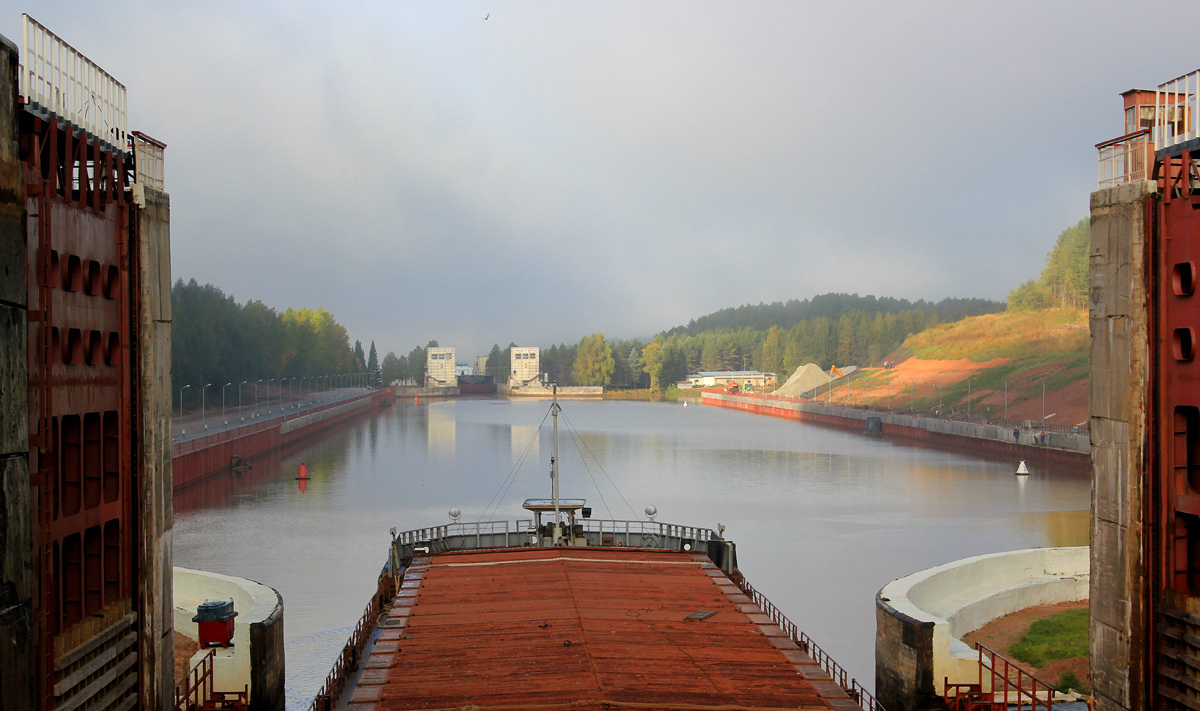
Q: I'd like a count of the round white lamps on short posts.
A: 2